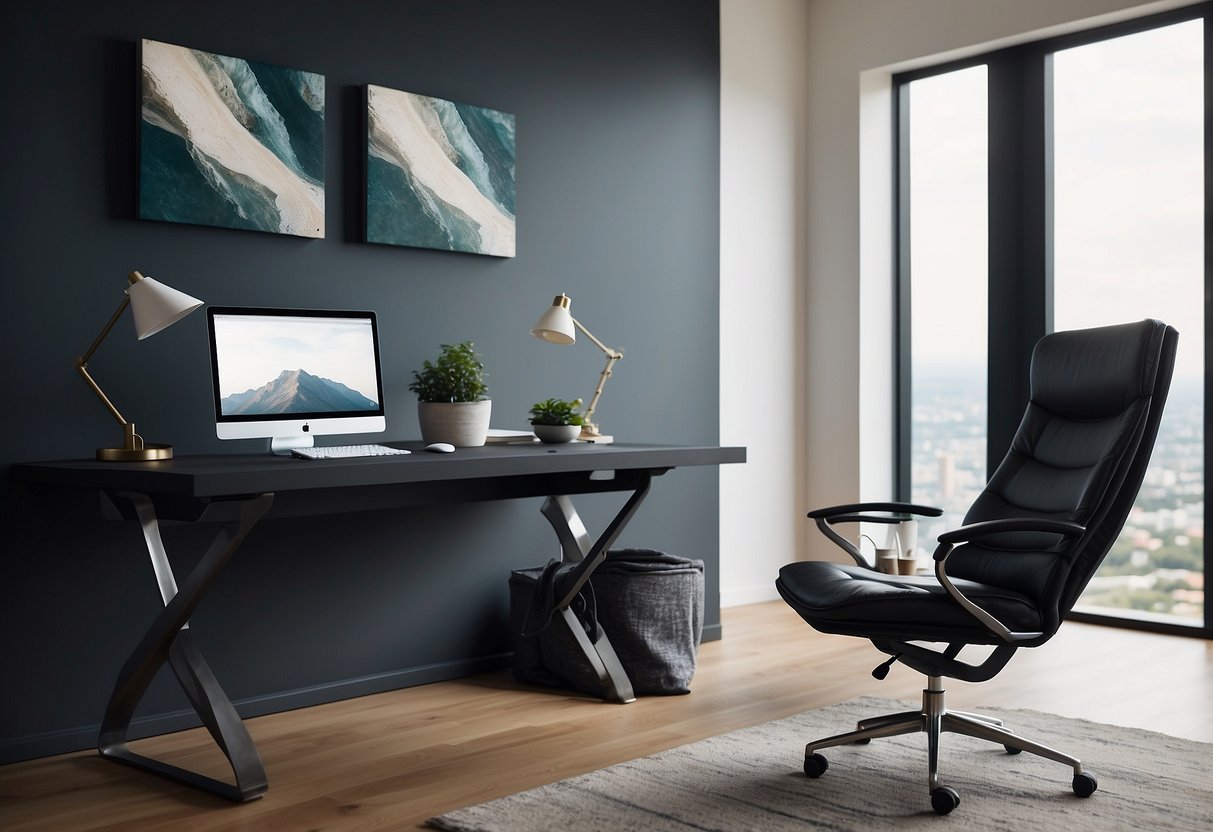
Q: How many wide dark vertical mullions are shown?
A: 1